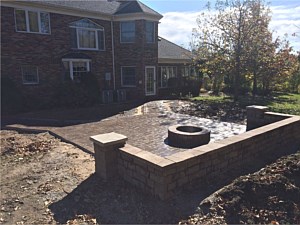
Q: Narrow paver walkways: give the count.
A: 1